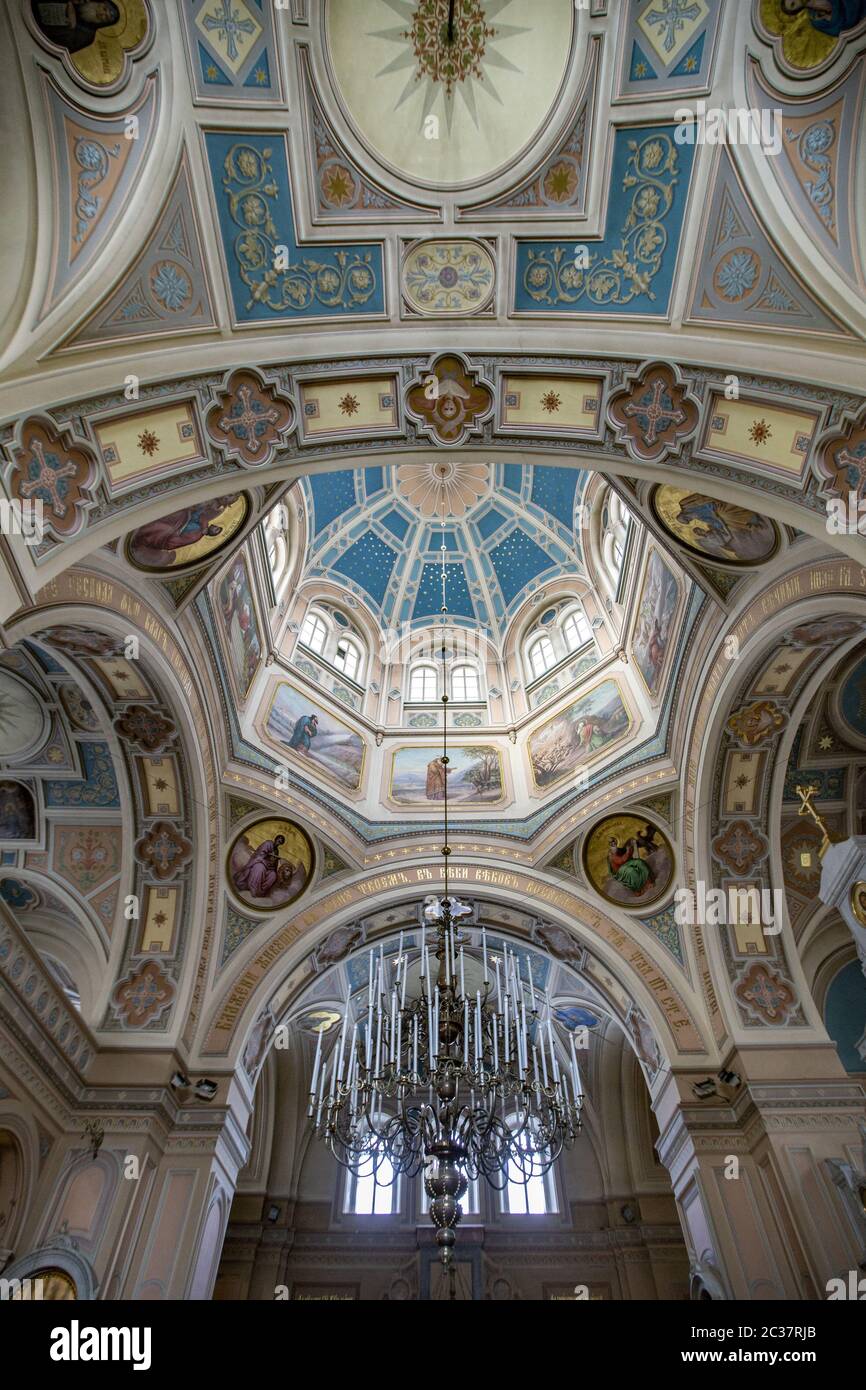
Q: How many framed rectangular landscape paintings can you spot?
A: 5